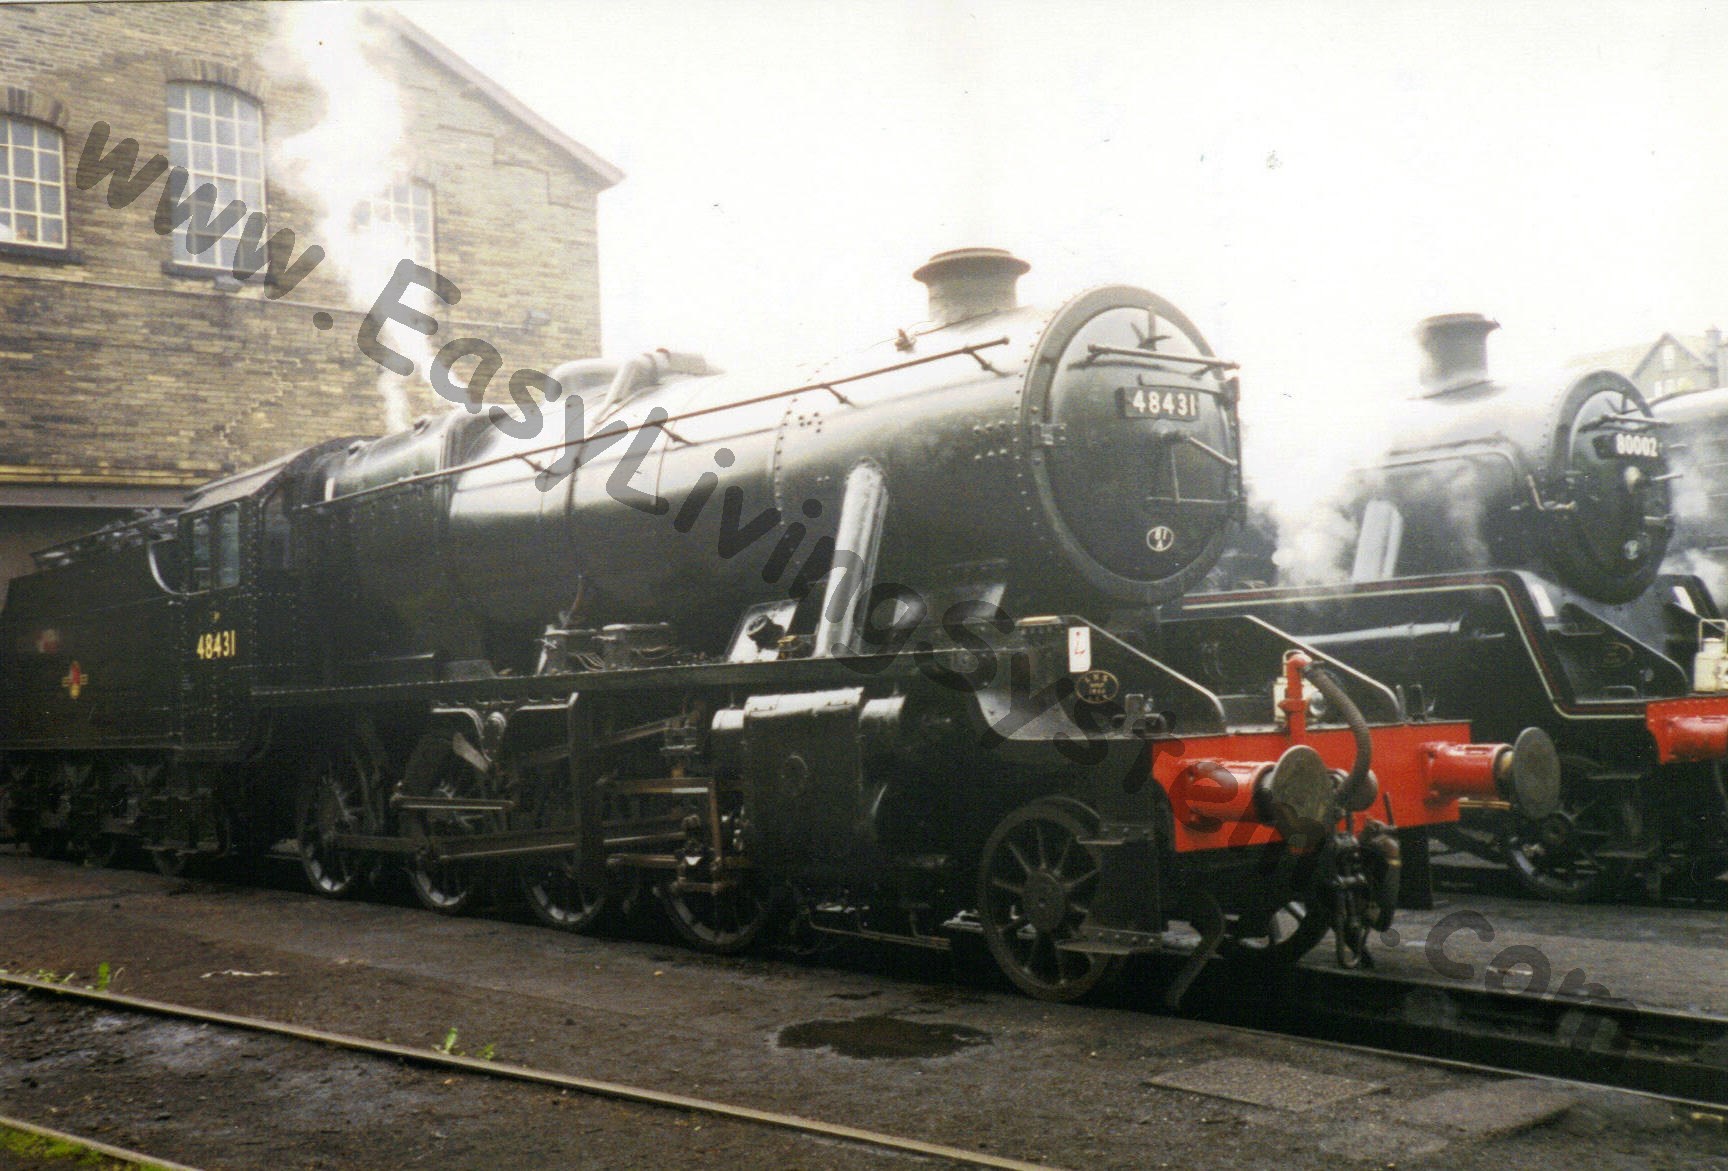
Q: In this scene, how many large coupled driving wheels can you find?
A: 4